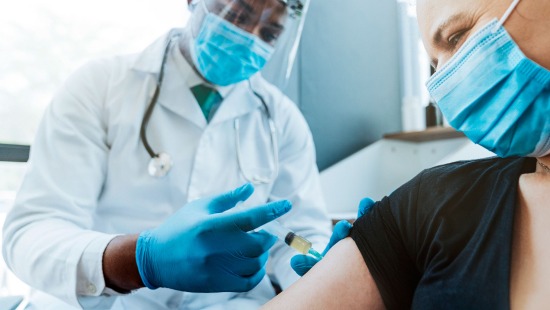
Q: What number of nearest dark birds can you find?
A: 0